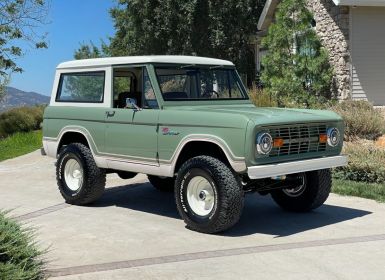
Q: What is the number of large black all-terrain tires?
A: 4